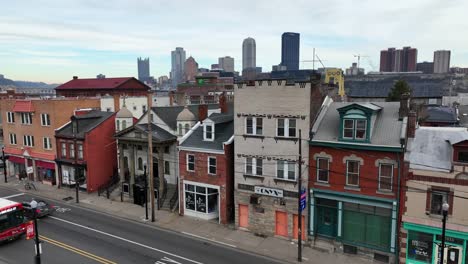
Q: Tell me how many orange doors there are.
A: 3